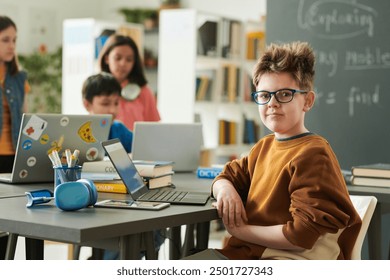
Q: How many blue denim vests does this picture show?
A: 1